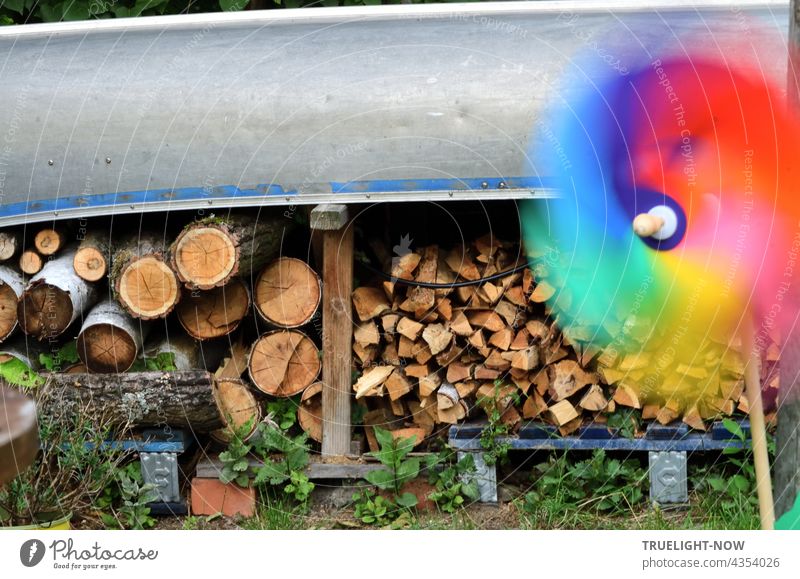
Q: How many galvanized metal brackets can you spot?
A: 3